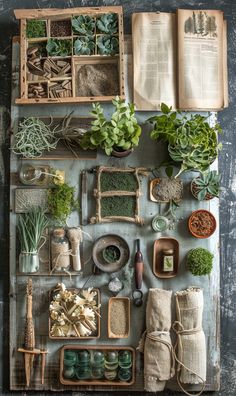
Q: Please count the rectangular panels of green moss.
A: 2